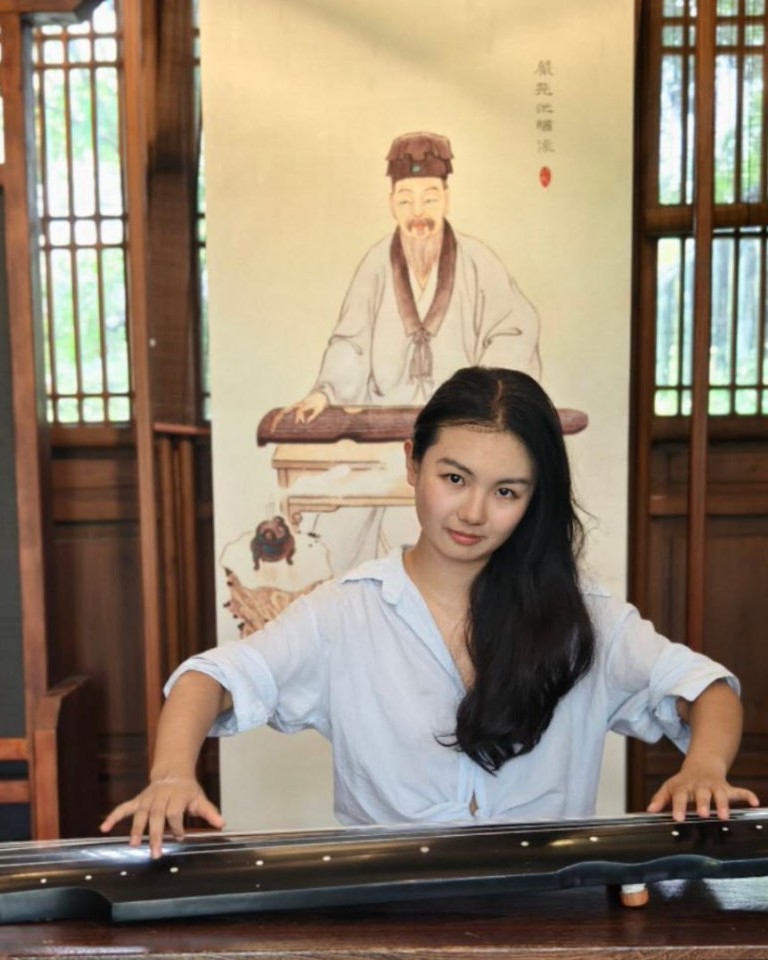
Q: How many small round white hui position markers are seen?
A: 12